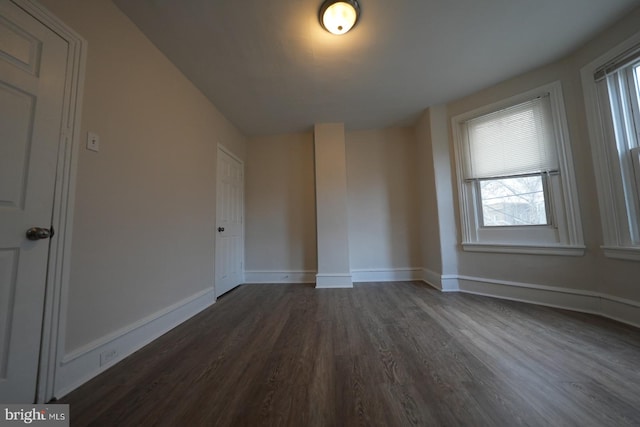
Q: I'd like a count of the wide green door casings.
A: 0